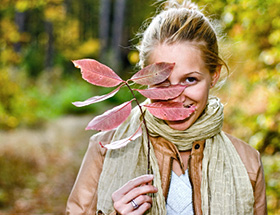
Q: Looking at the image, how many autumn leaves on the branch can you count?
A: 7